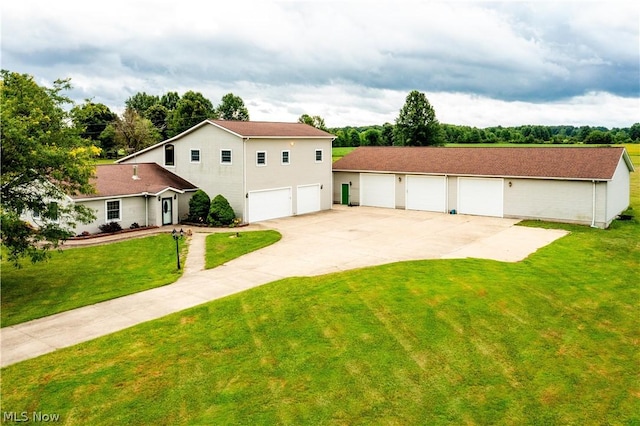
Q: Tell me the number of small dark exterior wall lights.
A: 7